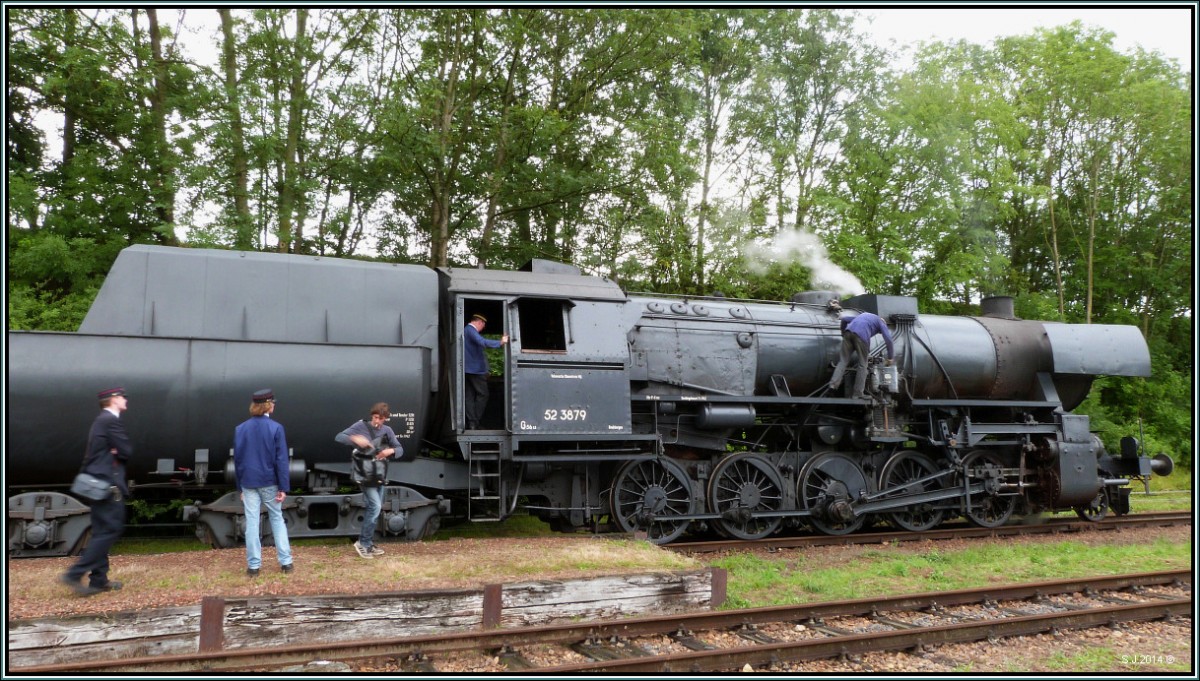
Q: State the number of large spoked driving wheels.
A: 5